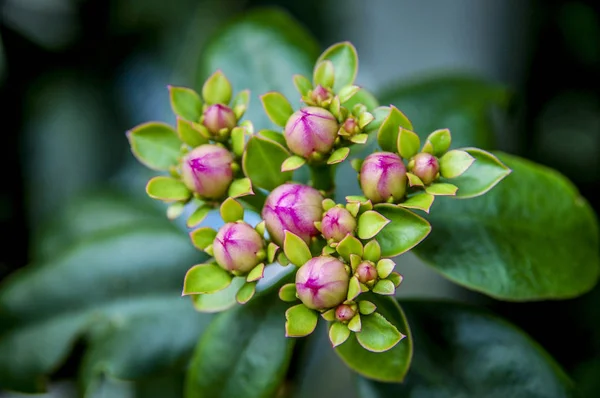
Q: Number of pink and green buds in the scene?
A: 13